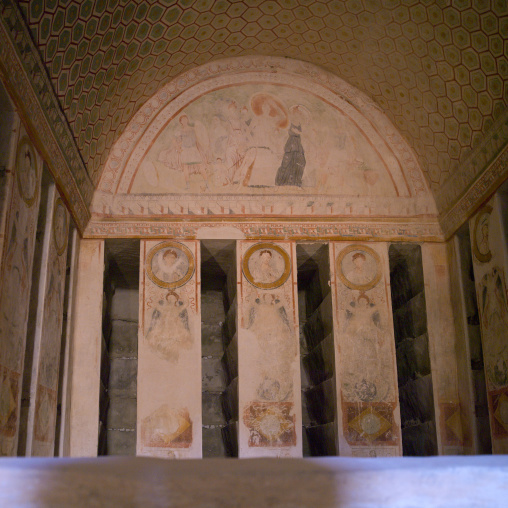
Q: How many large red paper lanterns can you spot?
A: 0